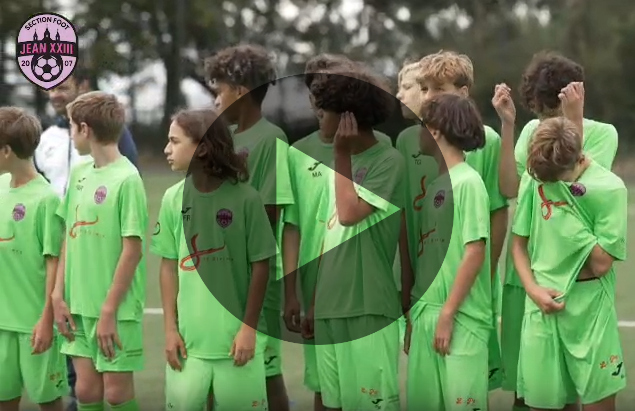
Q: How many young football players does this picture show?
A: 11